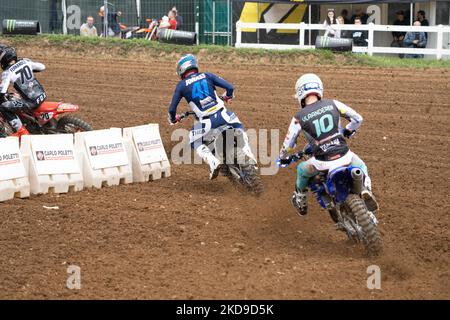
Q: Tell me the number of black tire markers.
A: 3